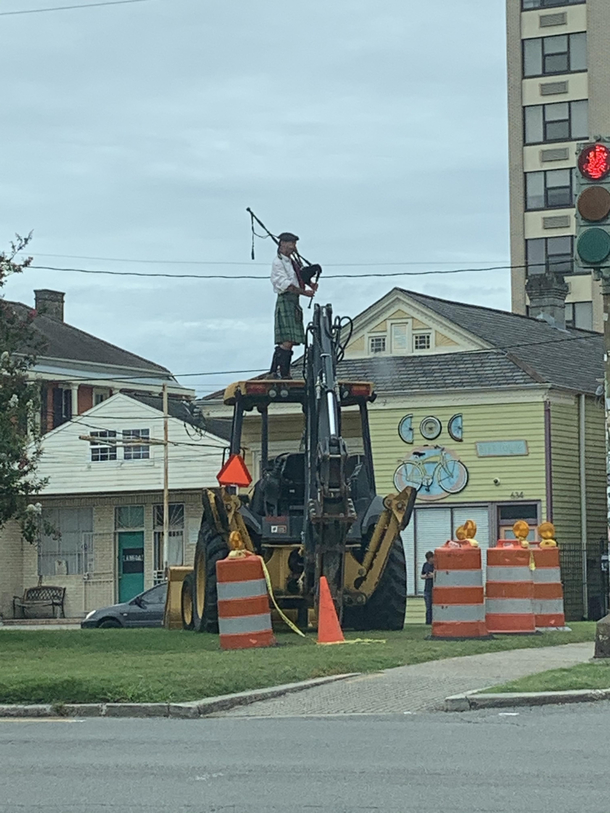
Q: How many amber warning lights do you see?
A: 5